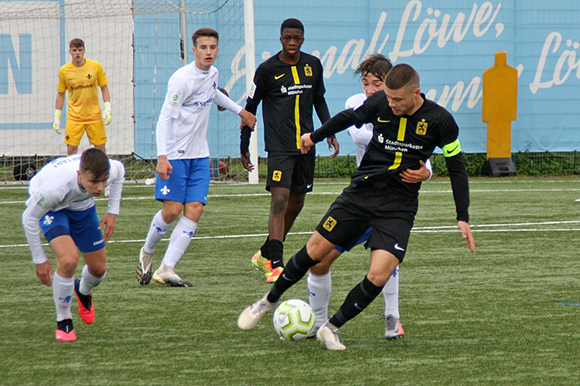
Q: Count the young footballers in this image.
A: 6